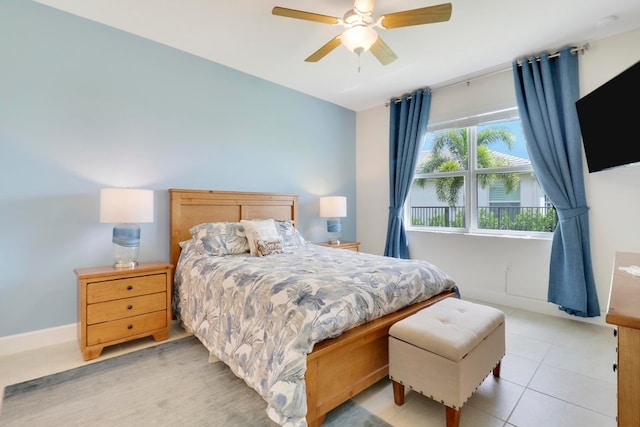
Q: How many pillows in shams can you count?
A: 2